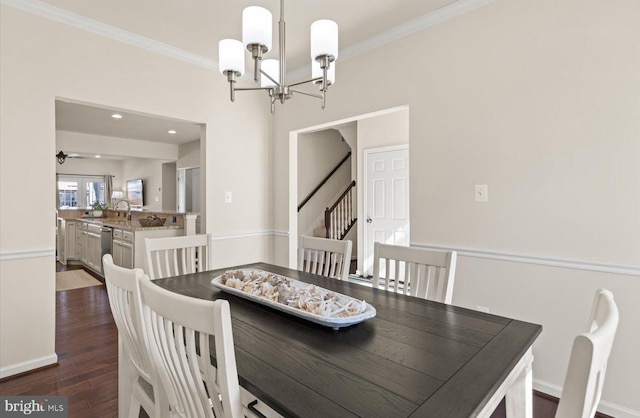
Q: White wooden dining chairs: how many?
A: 6